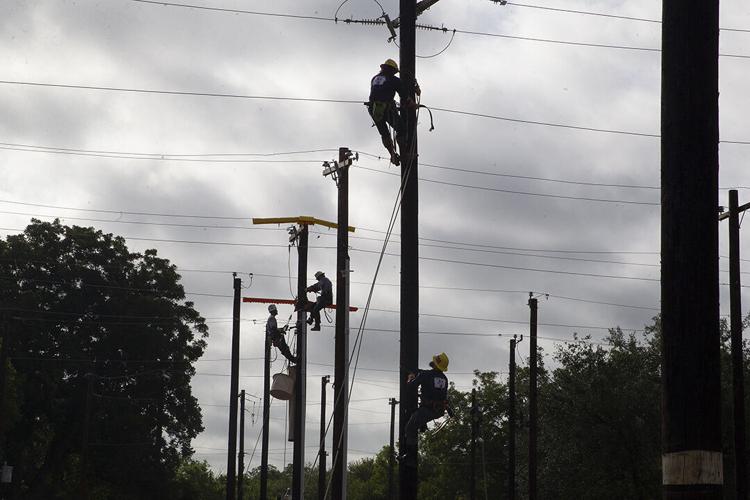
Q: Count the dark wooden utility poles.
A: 13